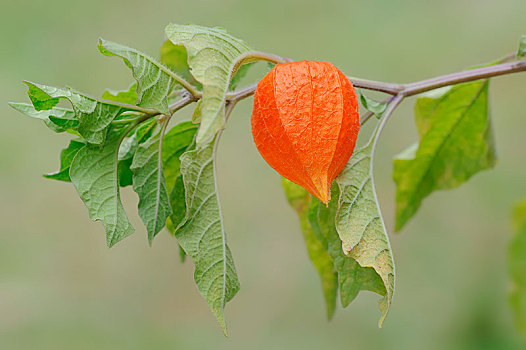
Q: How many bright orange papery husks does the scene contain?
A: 1